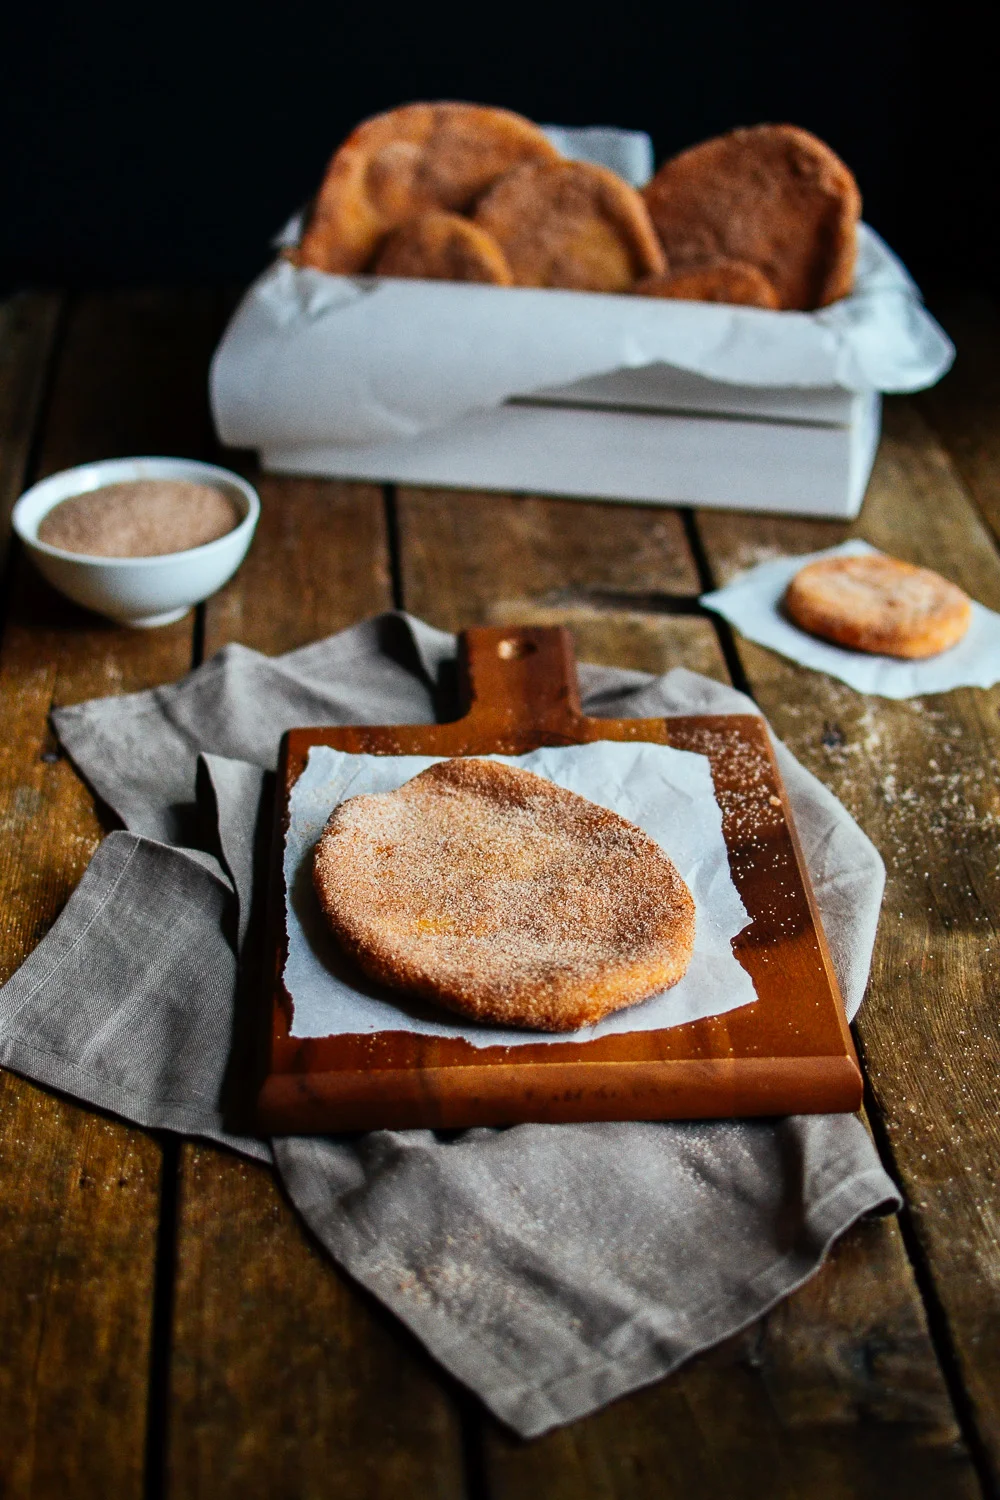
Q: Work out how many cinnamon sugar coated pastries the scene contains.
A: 7